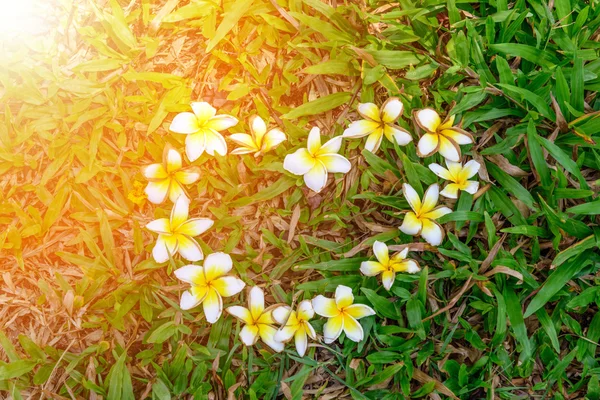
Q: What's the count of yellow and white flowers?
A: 14